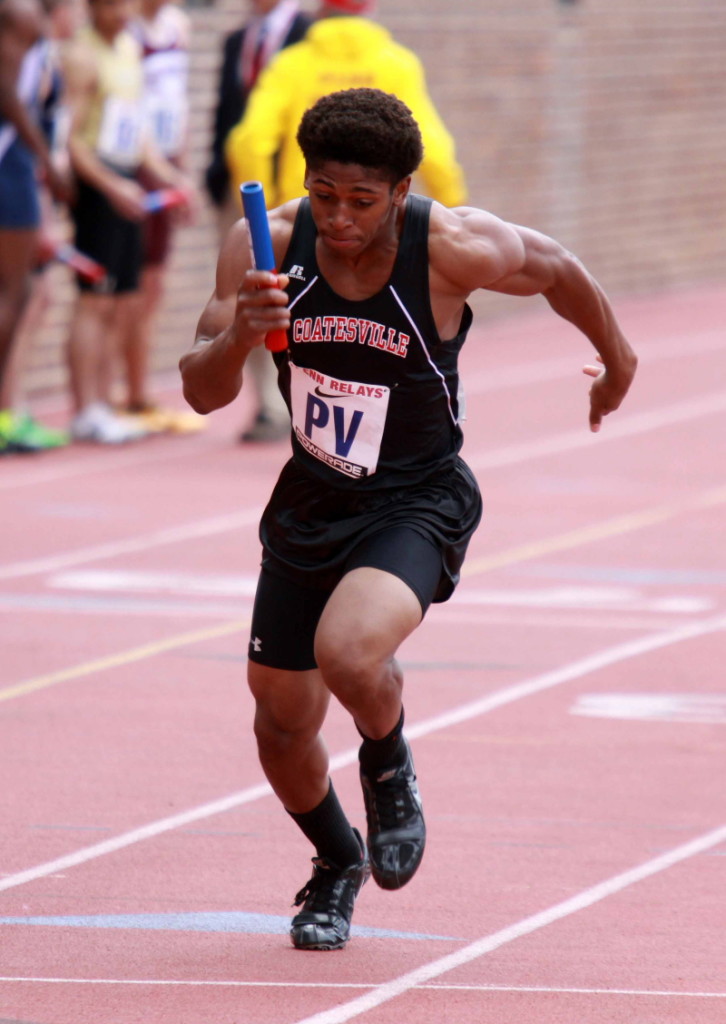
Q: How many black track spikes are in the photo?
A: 2